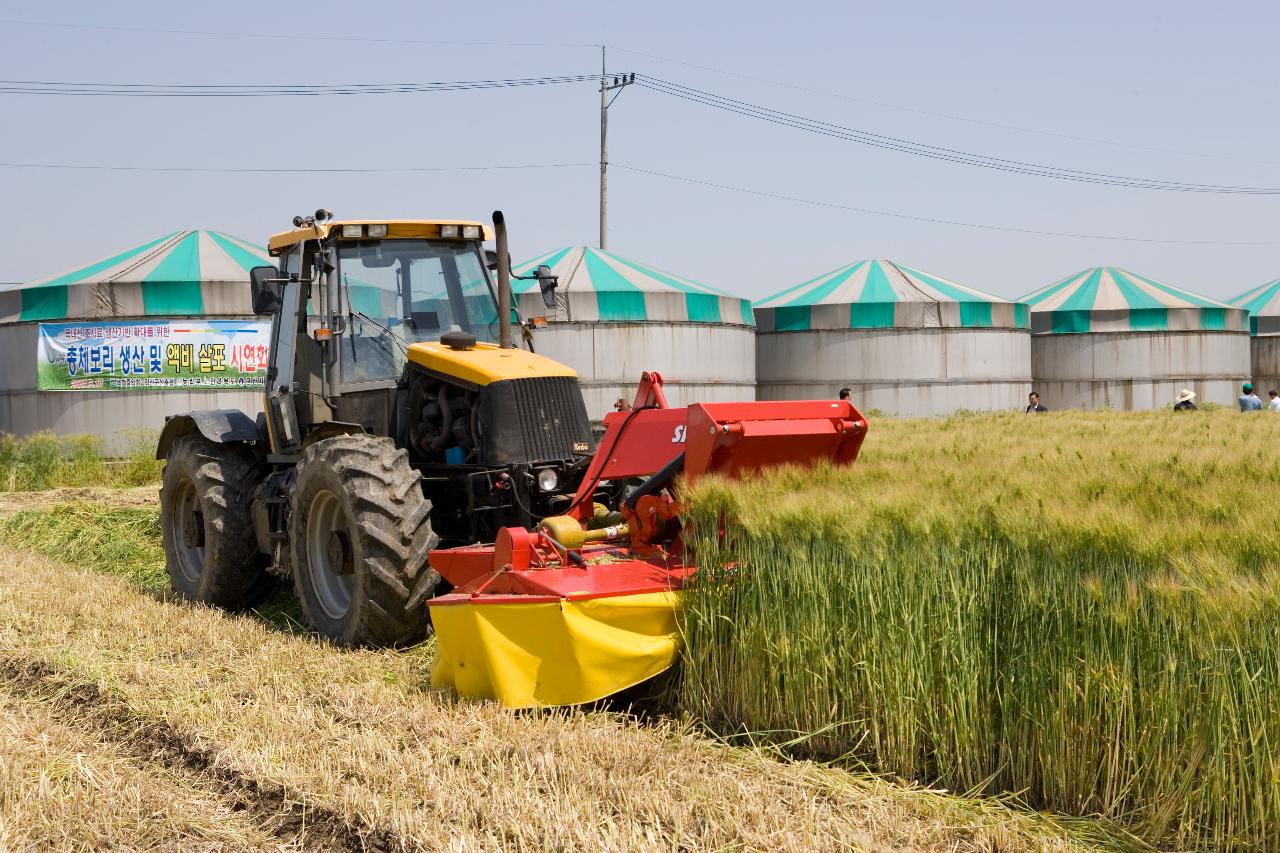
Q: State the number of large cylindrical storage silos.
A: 5